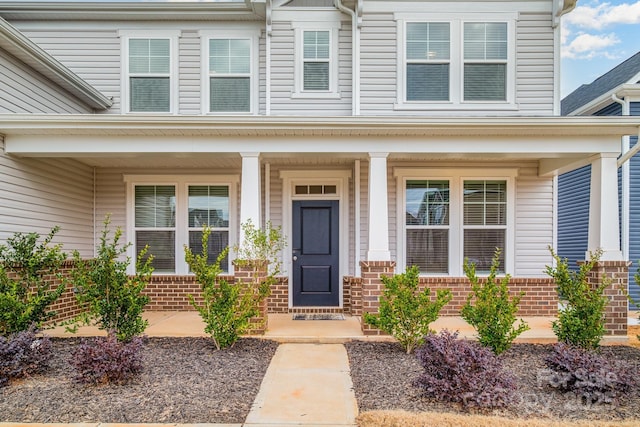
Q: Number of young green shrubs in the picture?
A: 6